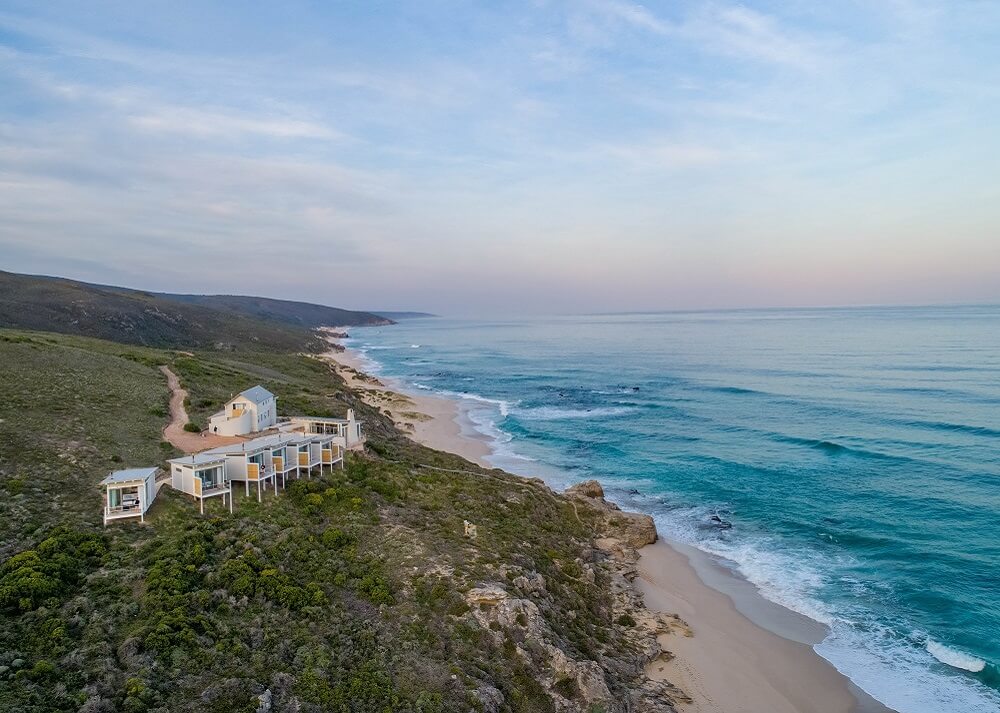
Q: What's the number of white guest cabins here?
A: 6